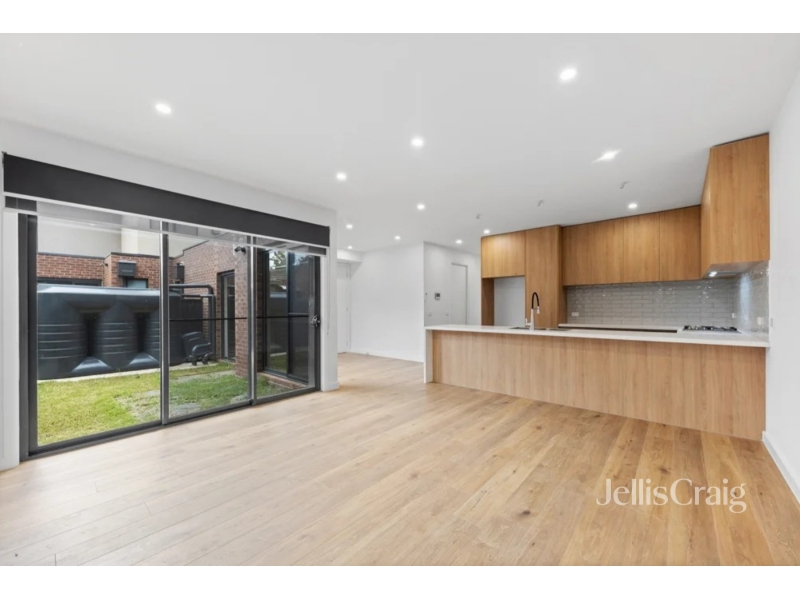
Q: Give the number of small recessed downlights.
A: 12